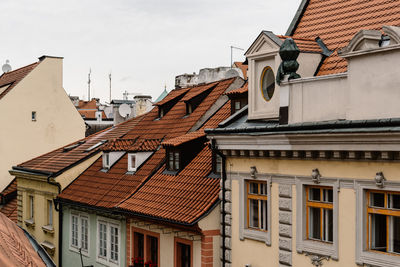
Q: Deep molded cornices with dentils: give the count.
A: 1